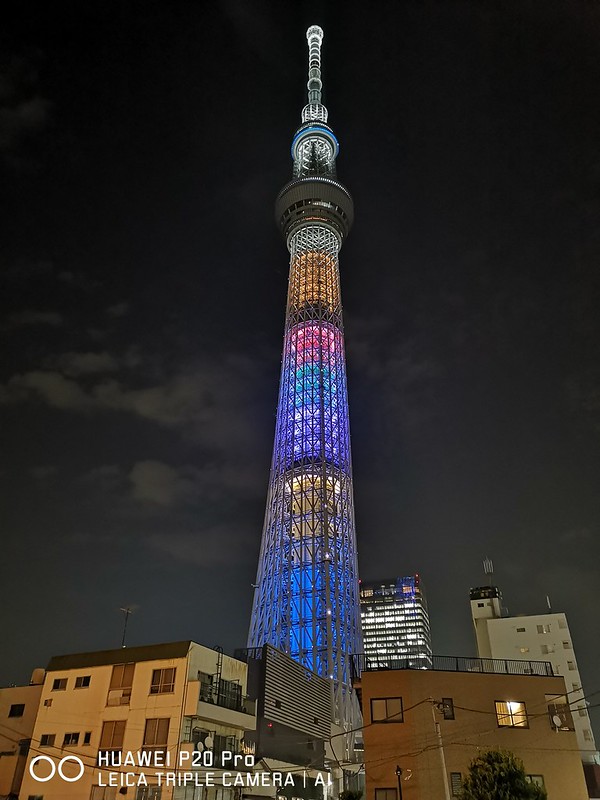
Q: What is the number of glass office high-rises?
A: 1